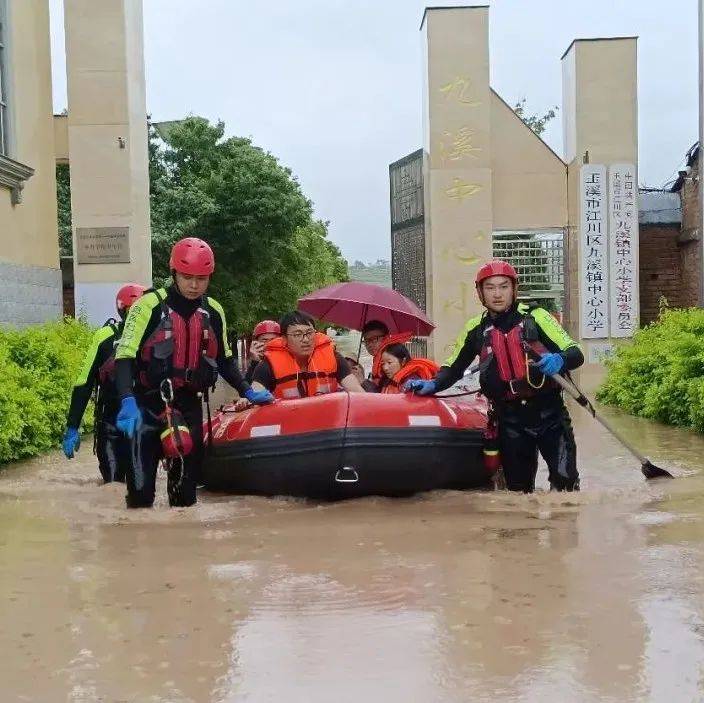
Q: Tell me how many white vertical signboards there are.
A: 2